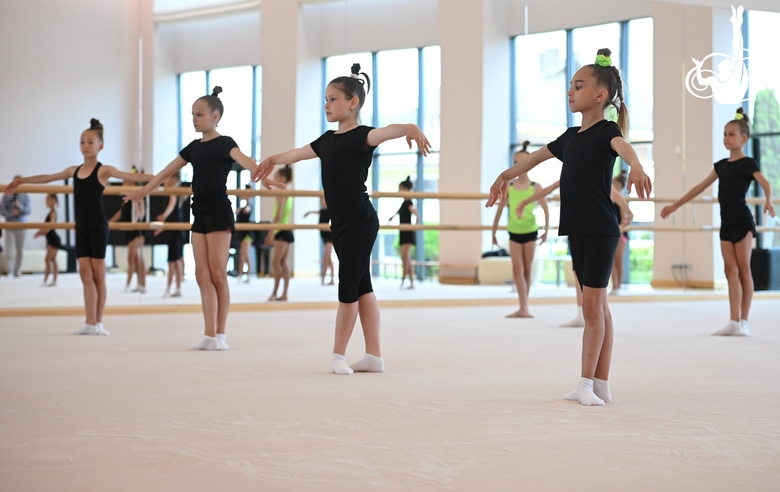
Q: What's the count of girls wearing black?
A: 5